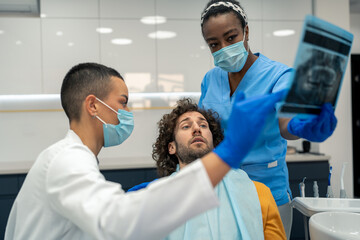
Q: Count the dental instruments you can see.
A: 4